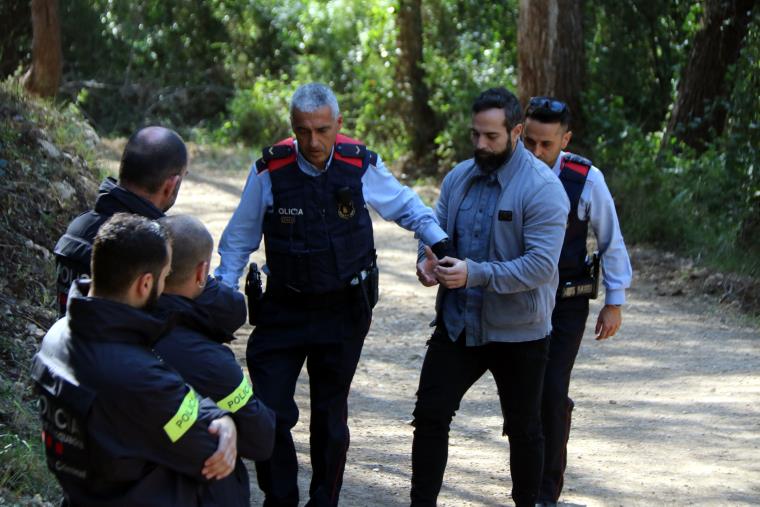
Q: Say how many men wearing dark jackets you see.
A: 3